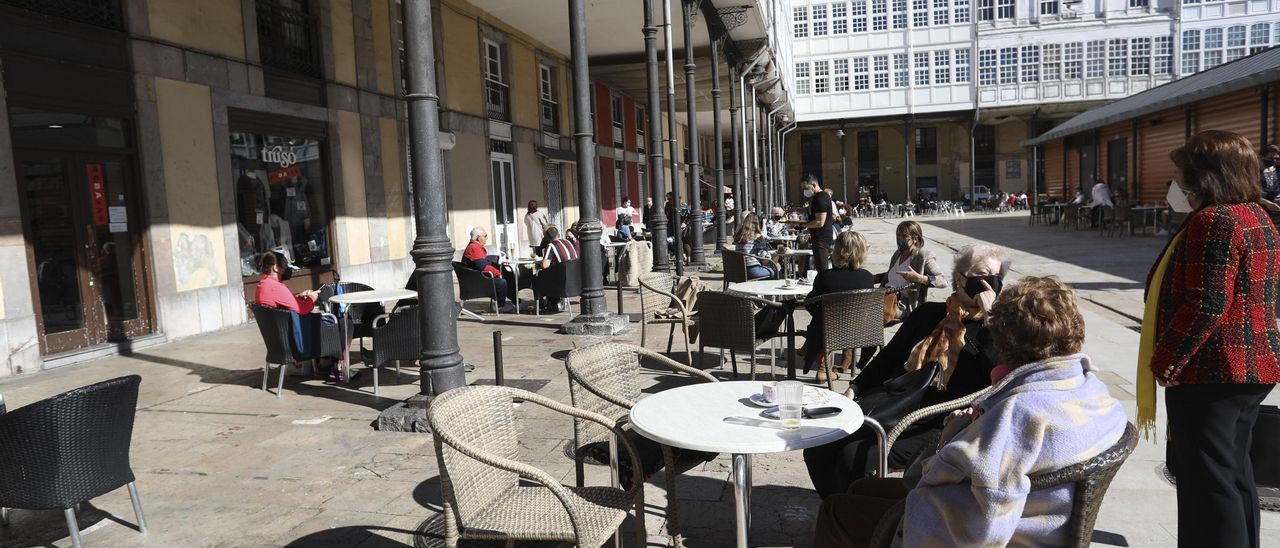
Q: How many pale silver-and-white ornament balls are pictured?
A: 0